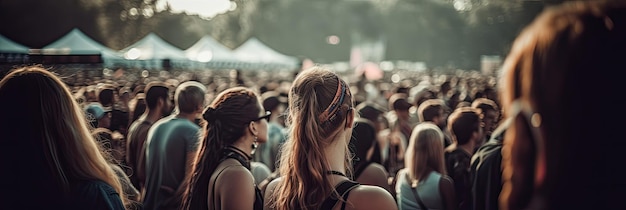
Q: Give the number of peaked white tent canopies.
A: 5